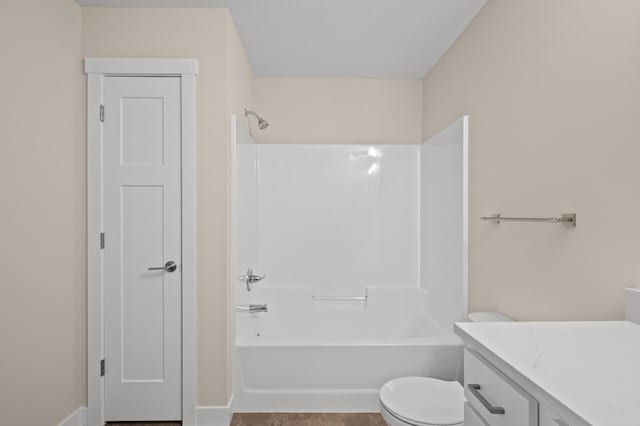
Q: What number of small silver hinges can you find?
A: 3